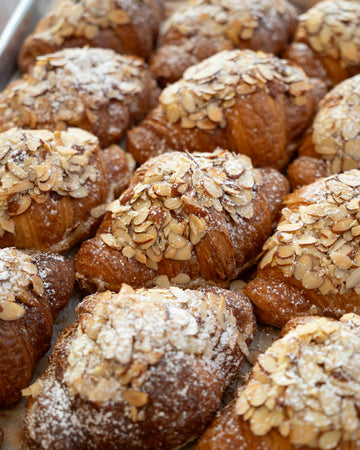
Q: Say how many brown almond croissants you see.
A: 12